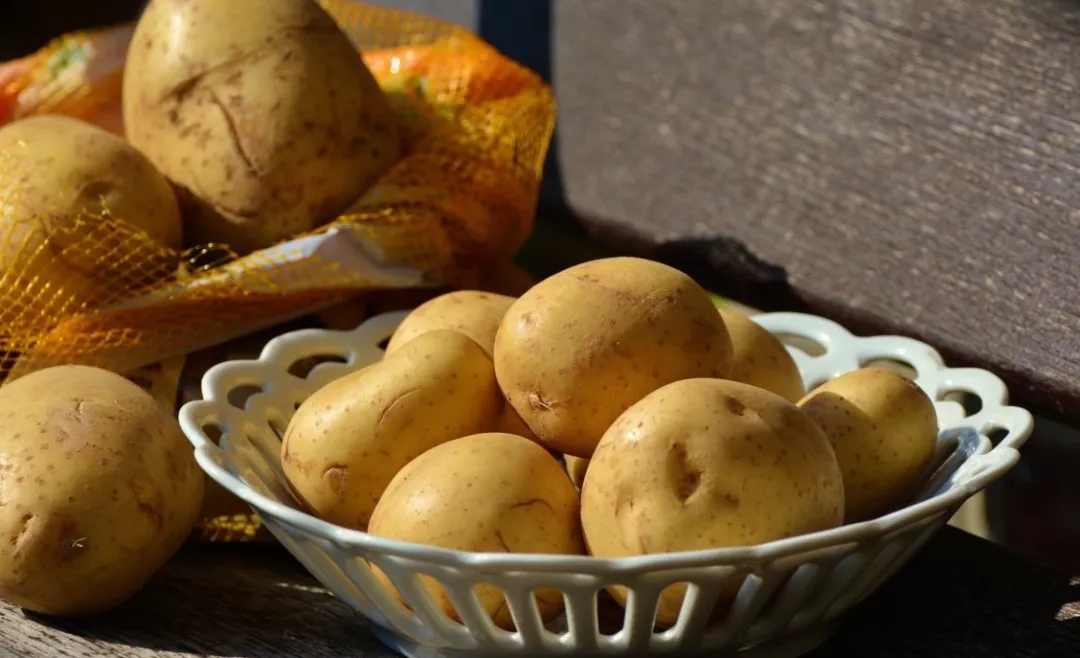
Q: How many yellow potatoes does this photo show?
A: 10